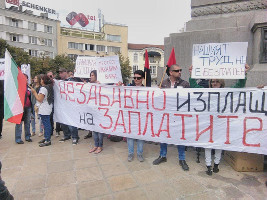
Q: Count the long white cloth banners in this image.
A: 1